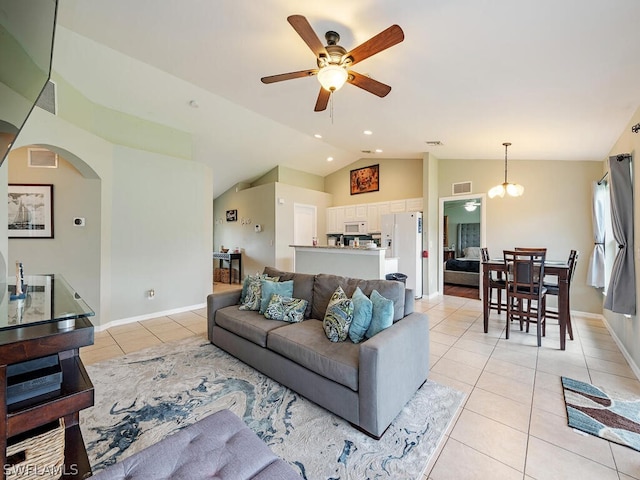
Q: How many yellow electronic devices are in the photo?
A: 0